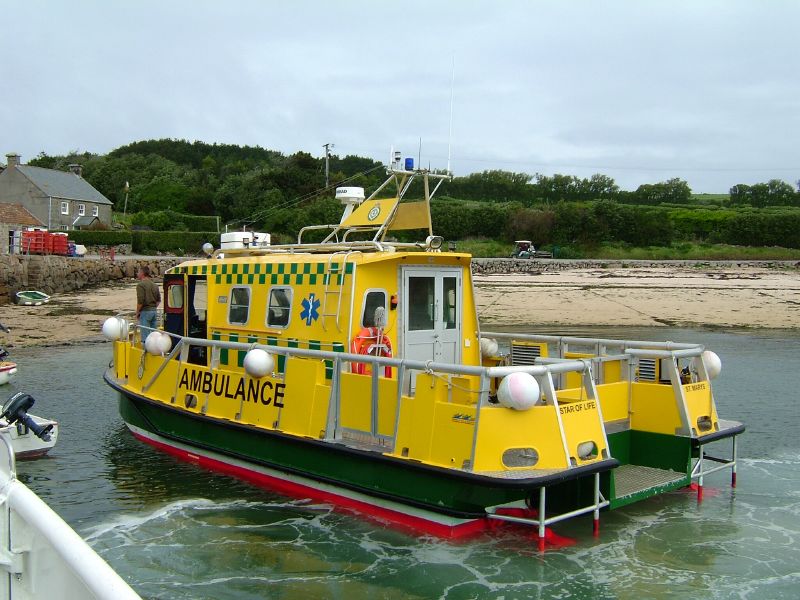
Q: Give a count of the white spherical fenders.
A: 6